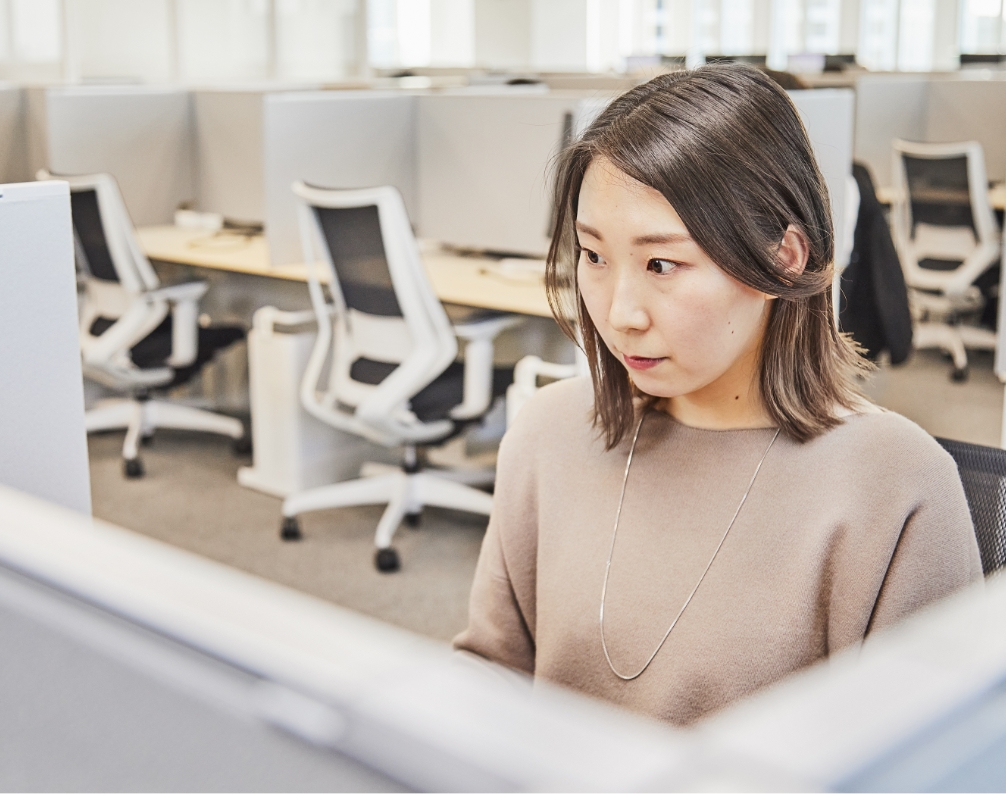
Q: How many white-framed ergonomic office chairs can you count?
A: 3